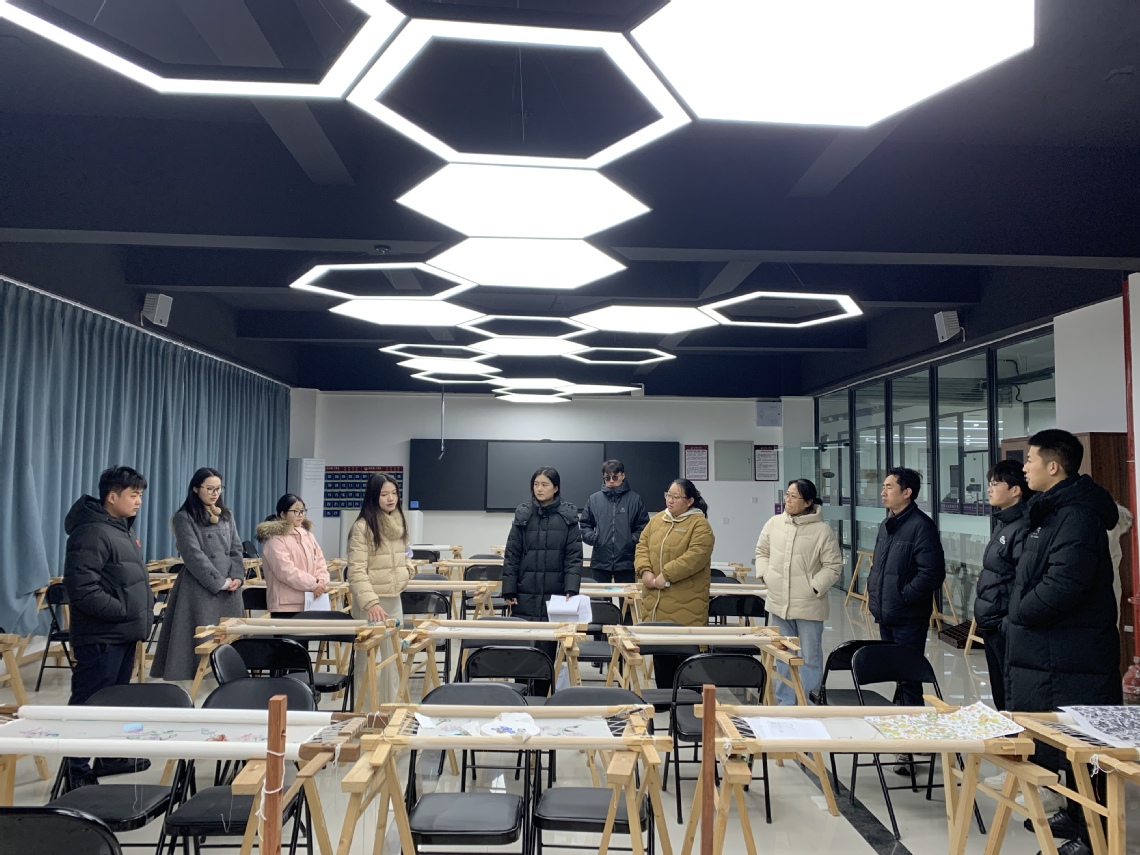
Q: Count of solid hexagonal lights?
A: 10